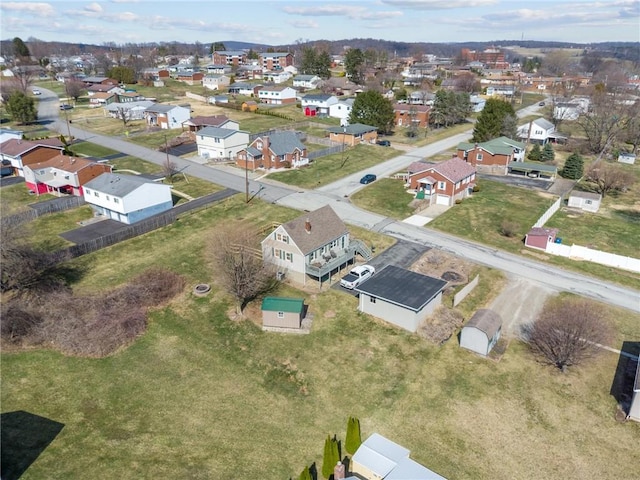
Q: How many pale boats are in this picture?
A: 0